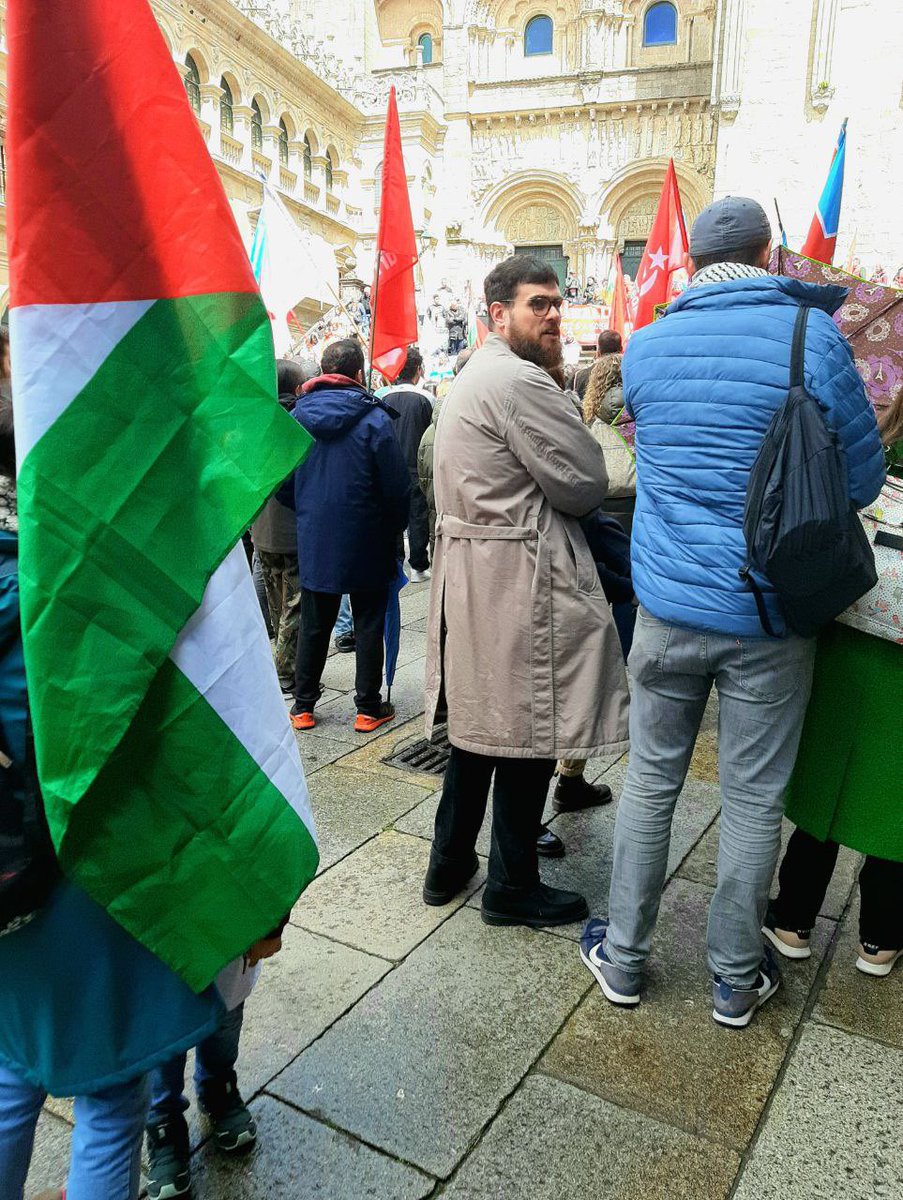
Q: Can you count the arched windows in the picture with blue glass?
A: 3